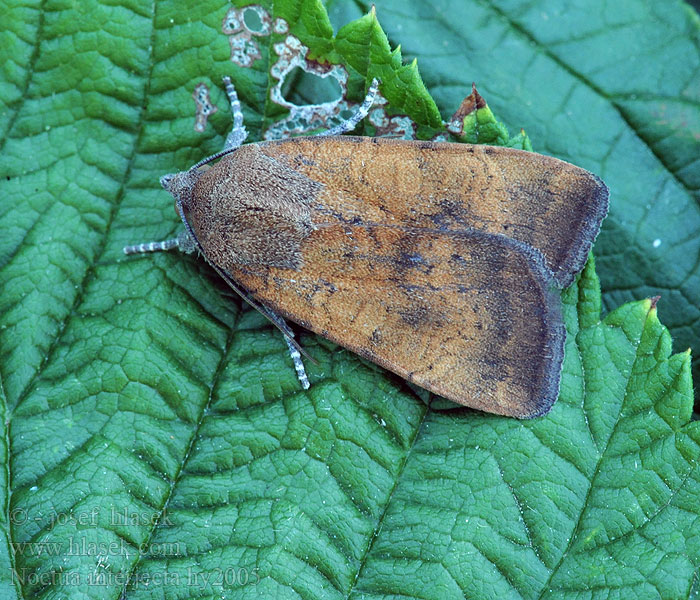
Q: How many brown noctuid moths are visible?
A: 1